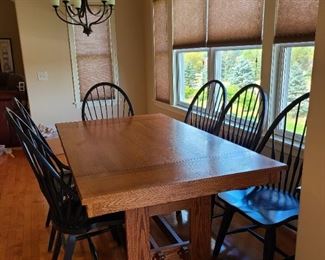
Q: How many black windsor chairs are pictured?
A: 6